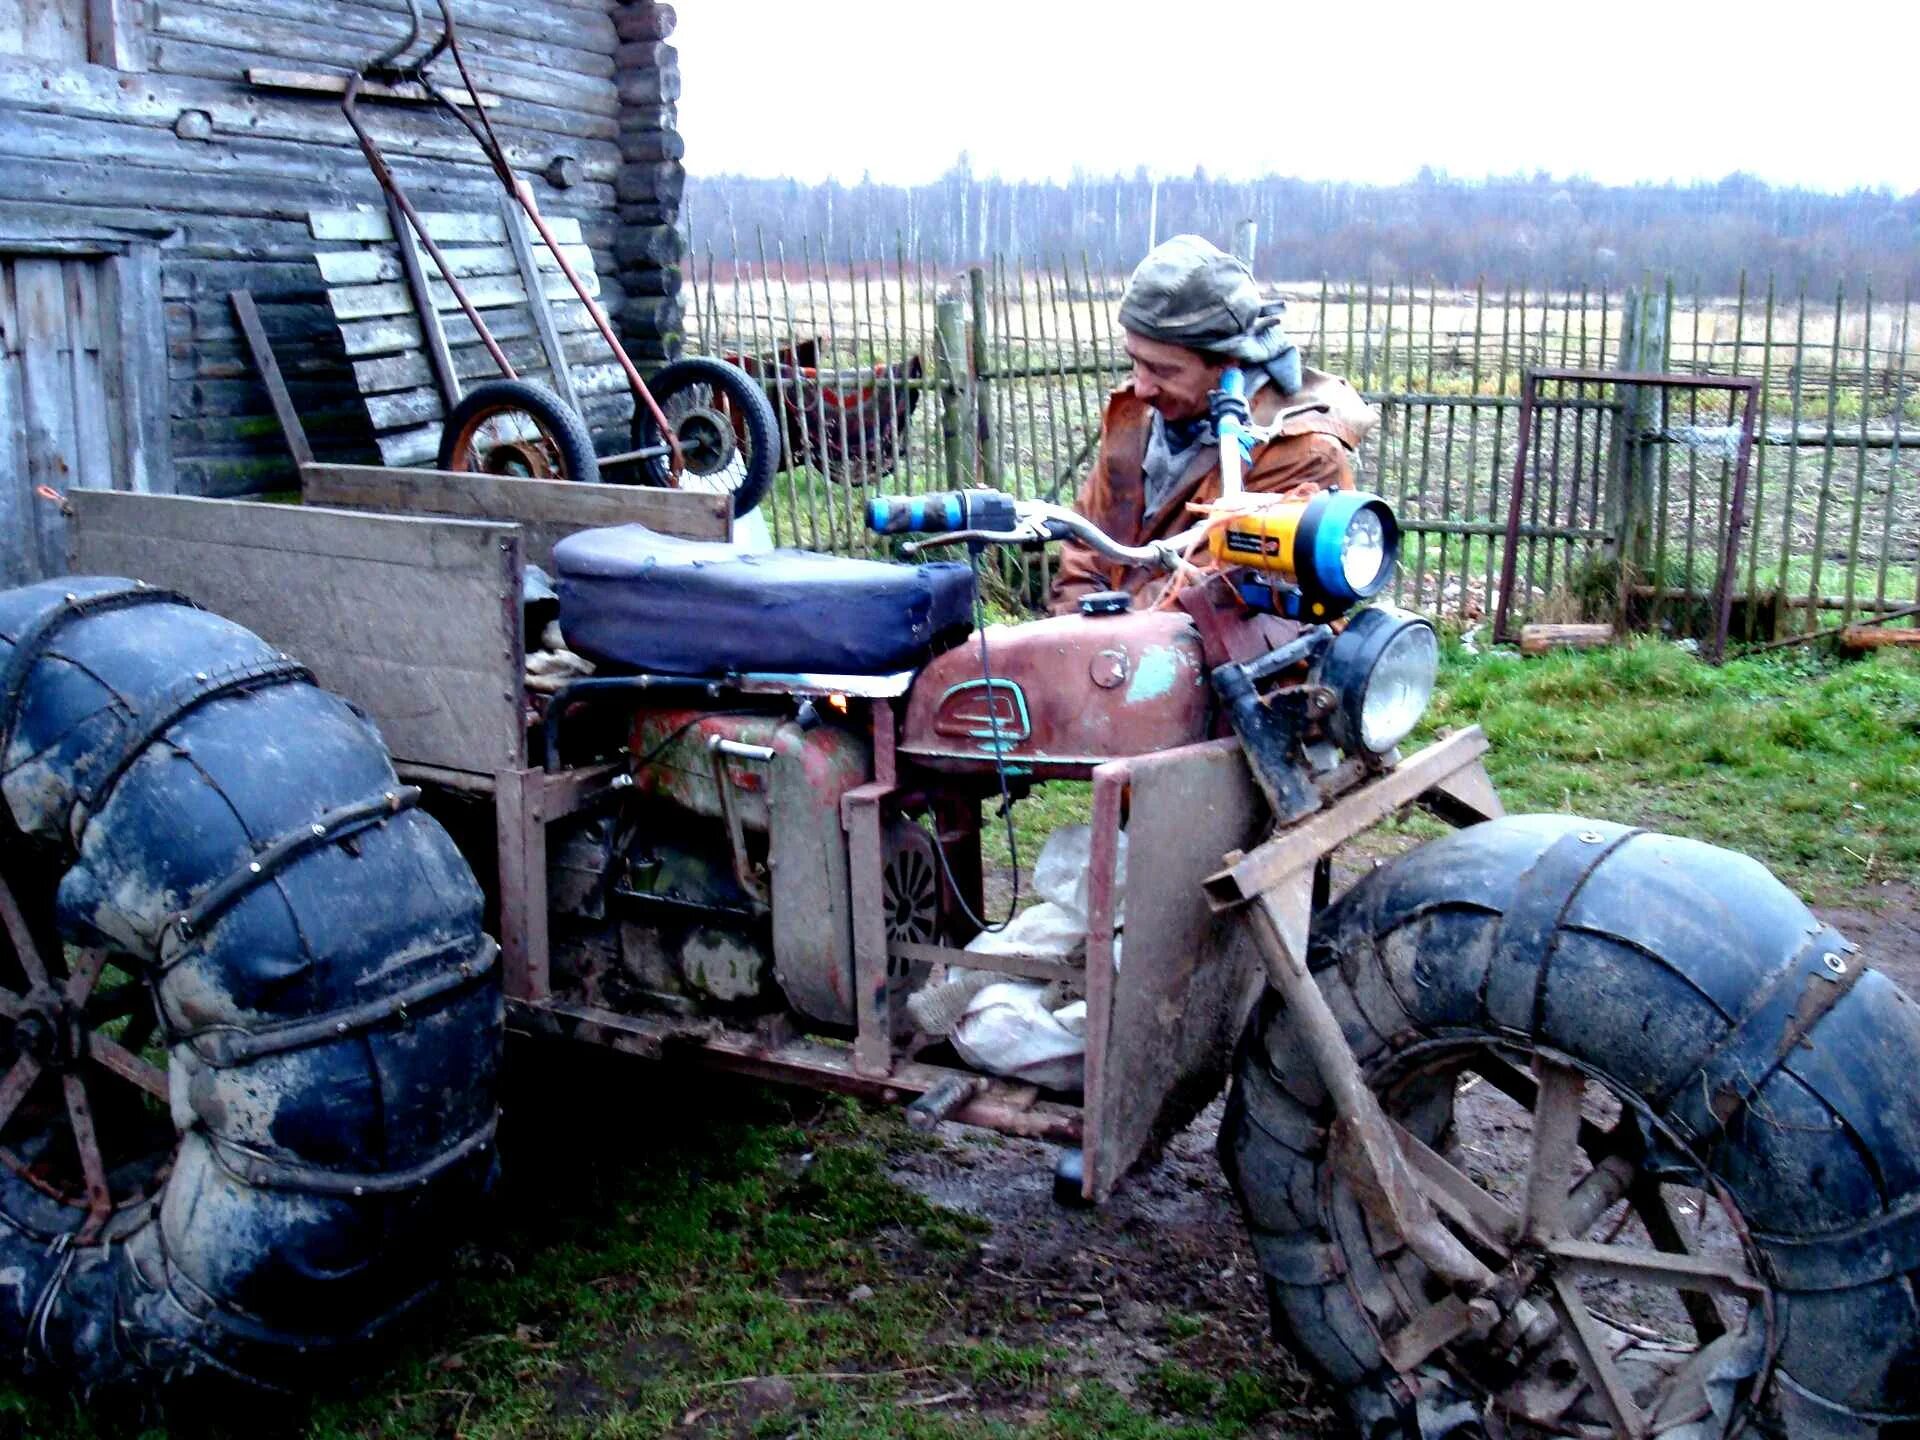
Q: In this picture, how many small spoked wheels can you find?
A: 2